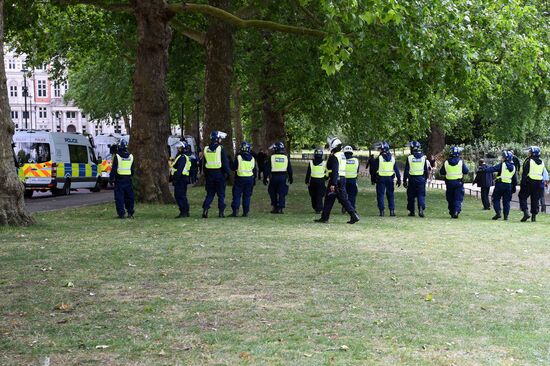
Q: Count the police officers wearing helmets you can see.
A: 13